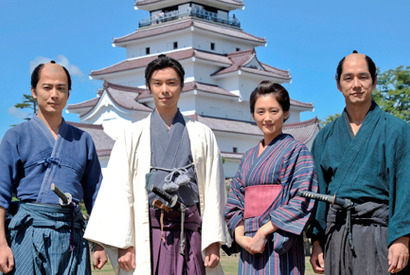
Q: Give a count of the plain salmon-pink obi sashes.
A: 1